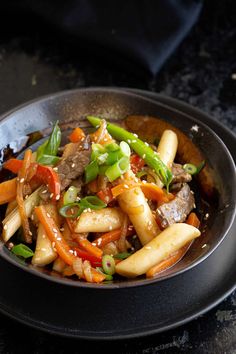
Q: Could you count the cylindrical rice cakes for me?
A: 5